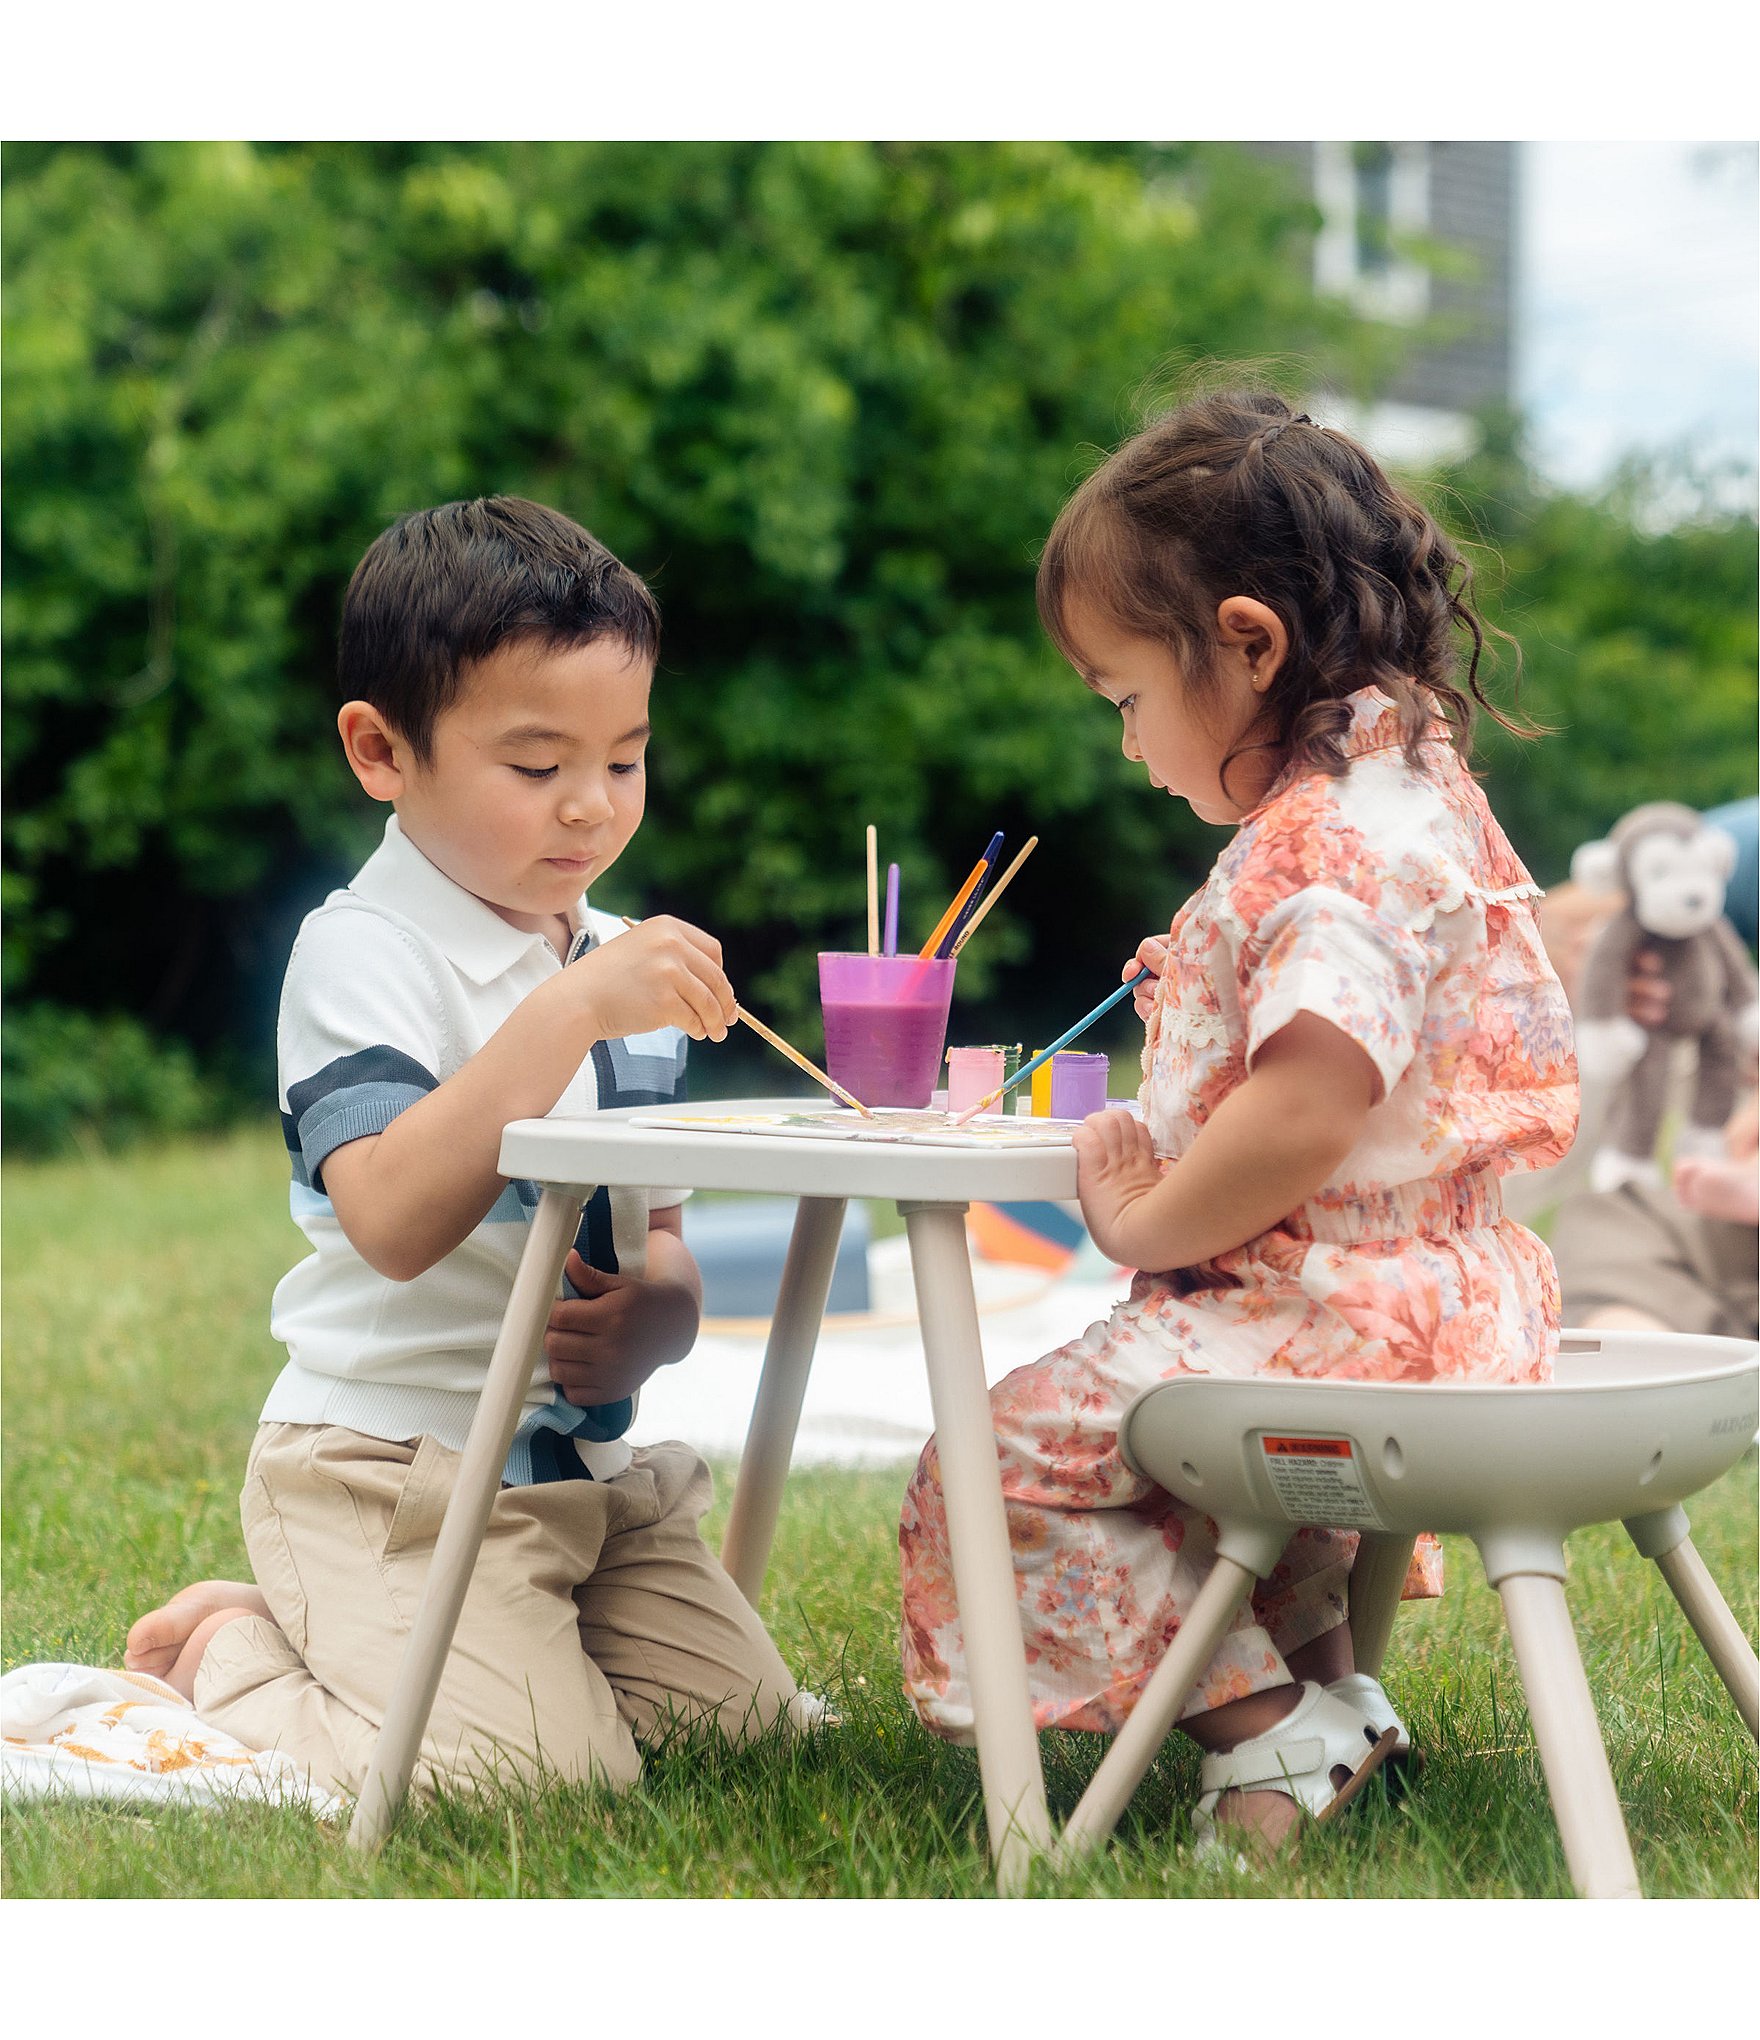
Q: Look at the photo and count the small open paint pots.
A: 4